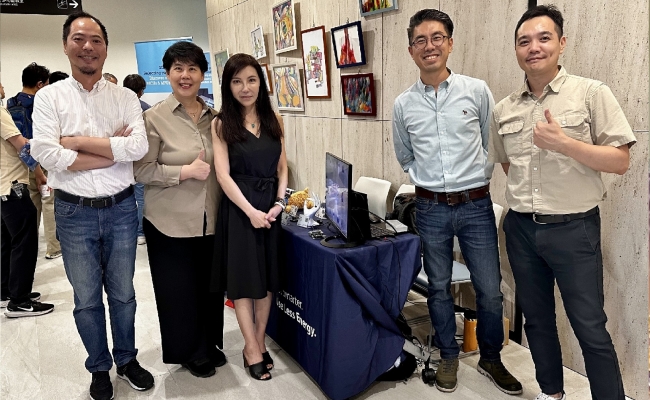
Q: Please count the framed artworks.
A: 9